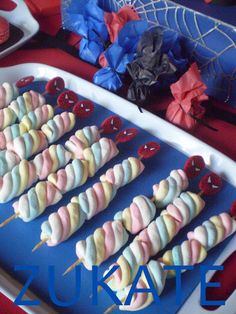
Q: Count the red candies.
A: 10